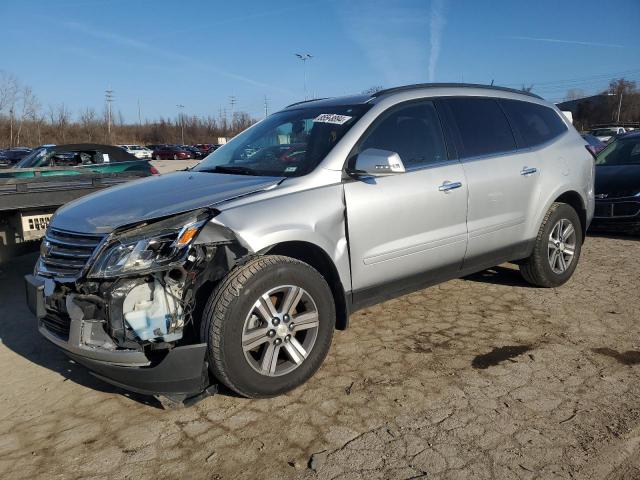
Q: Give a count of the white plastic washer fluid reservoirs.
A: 1